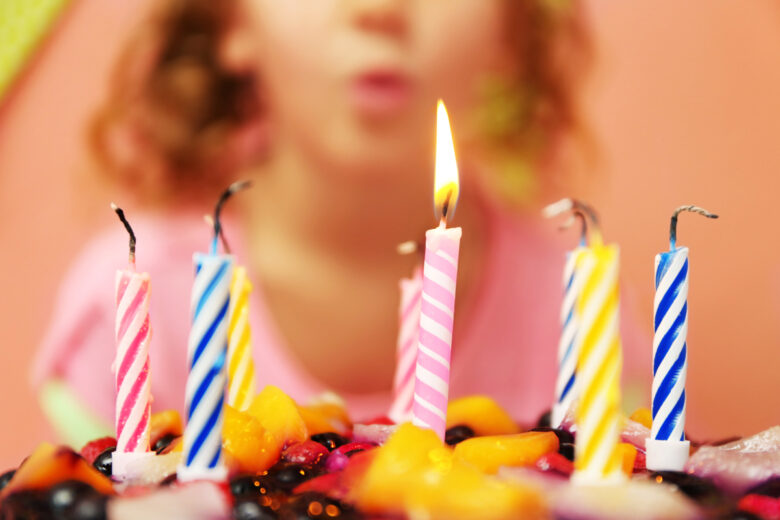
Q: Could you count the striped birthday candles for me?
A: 8